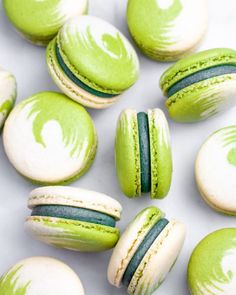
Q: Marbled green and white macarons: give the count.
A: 12